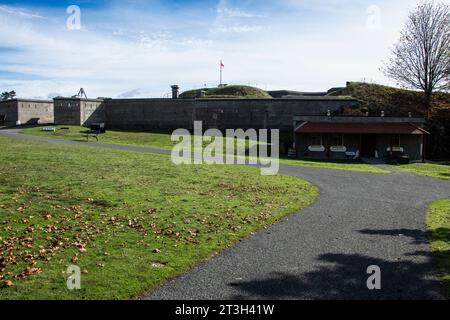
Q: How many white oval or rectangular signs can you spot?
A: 3